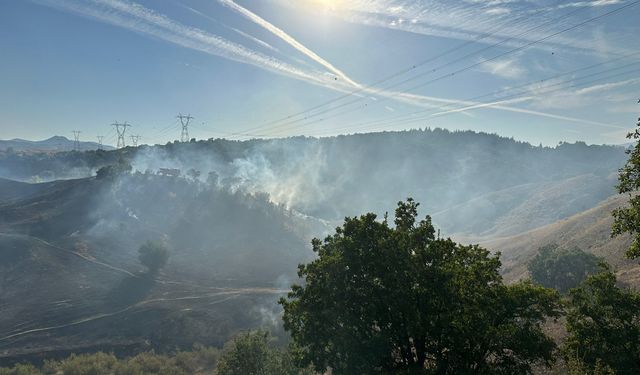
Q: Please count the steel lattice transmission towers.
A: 5